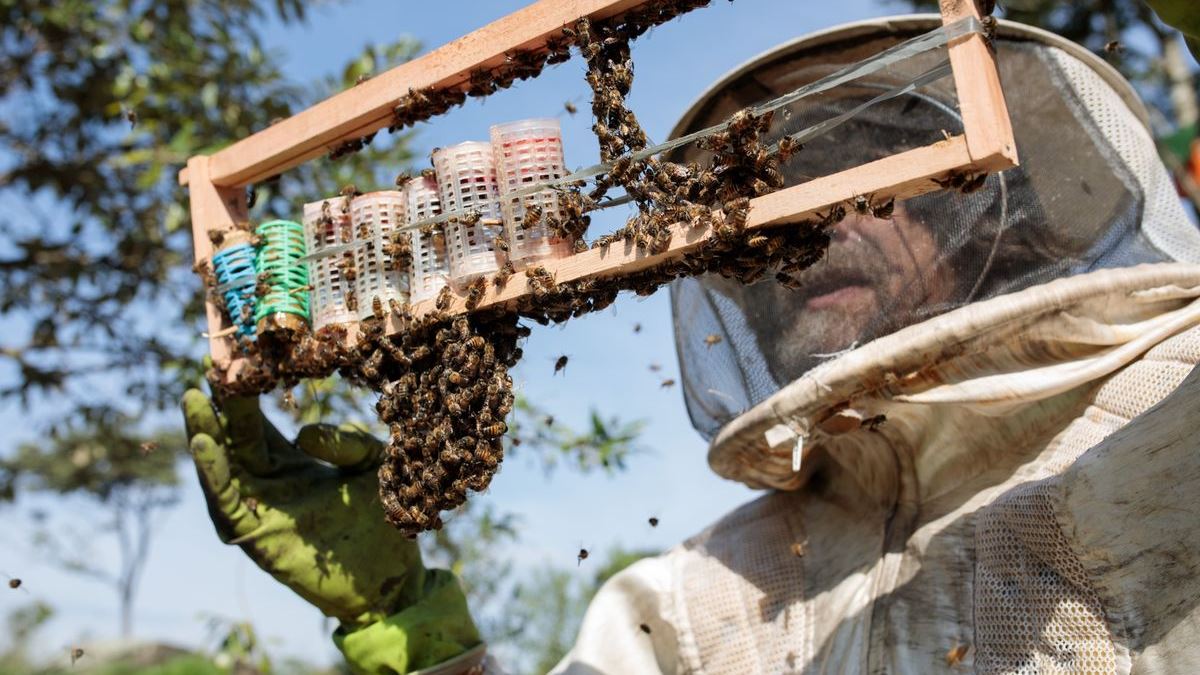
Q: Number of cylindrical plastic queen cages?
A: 7